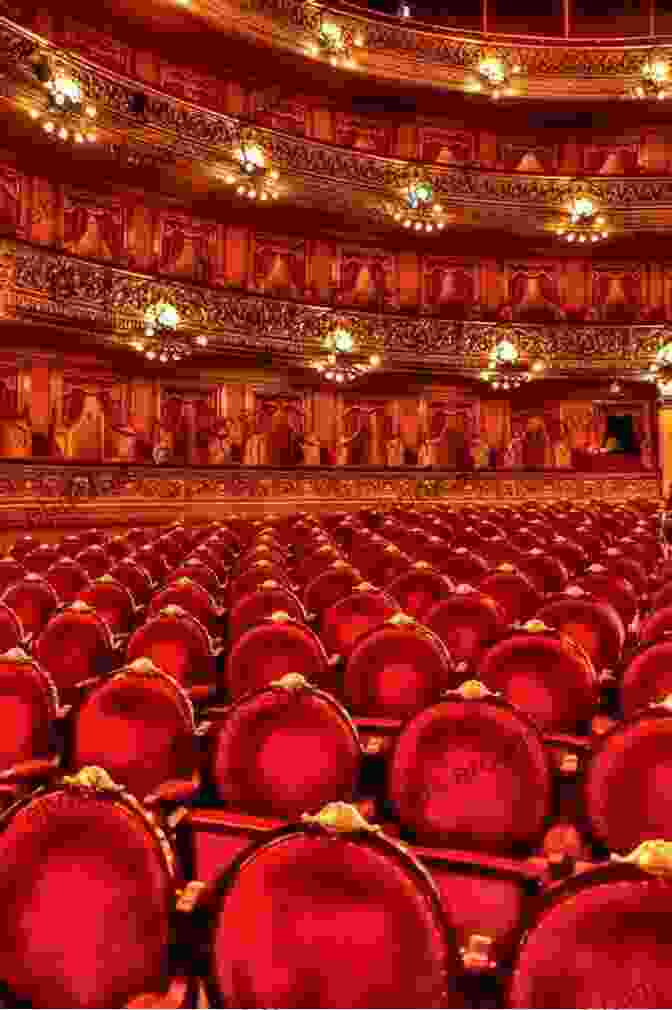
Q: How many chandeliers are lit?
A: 11